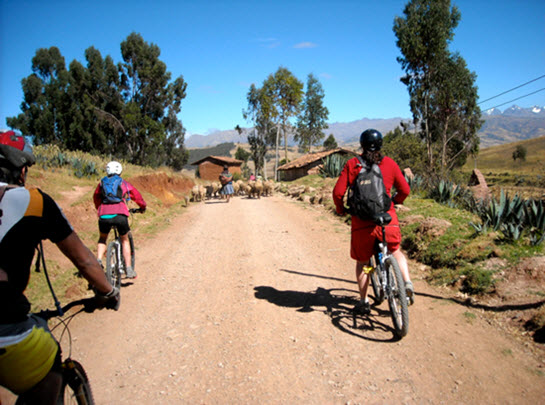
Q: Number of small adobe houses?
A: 2